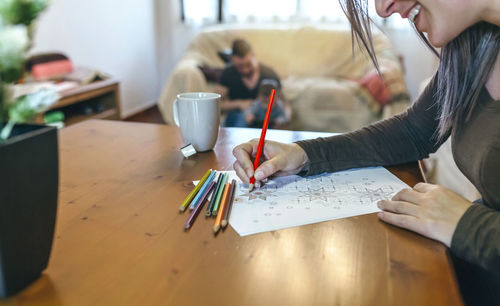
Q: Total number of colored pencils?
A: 8